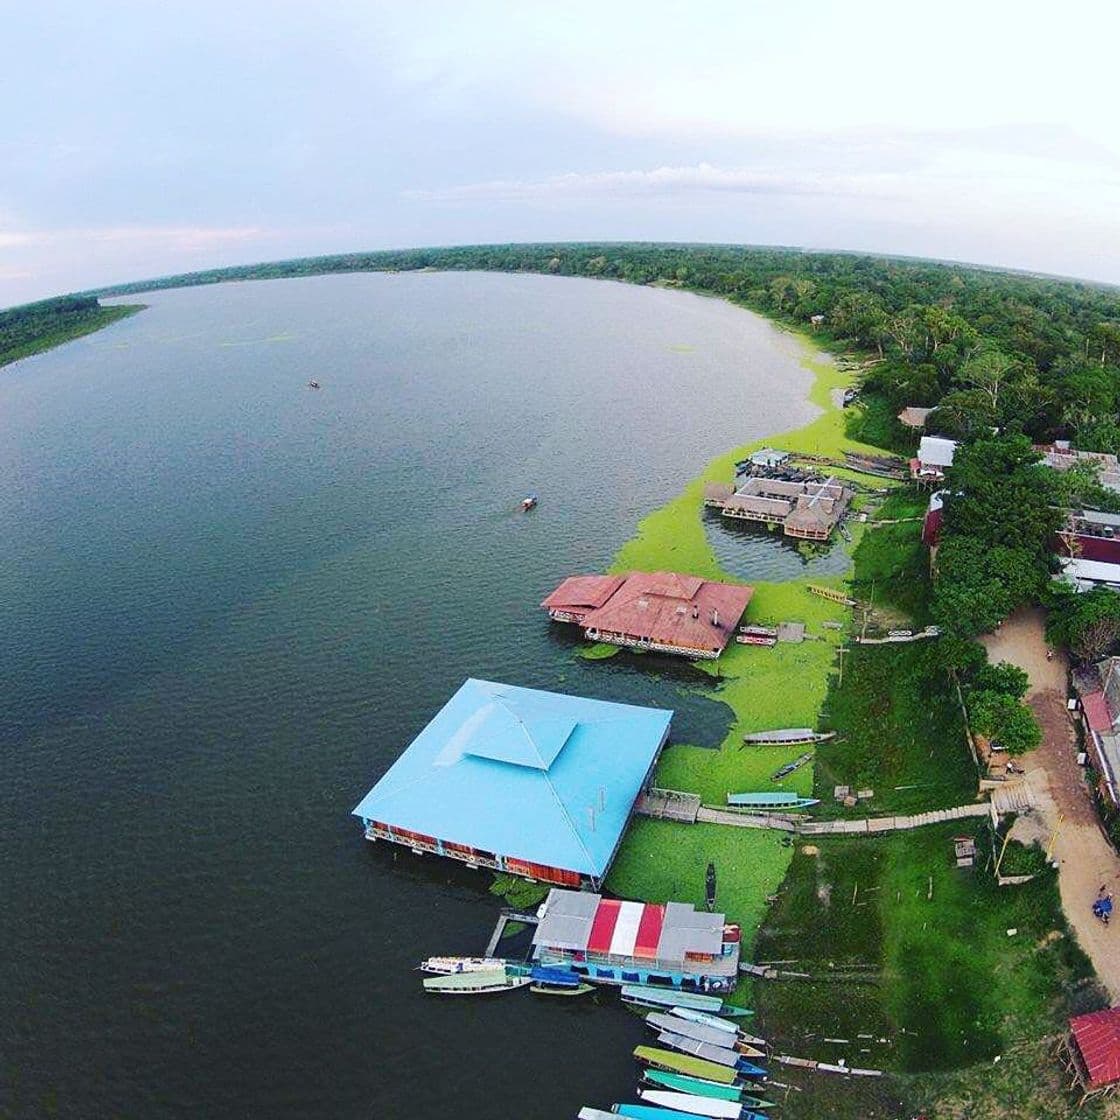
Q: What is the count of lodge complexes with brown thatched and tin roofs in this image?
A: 1